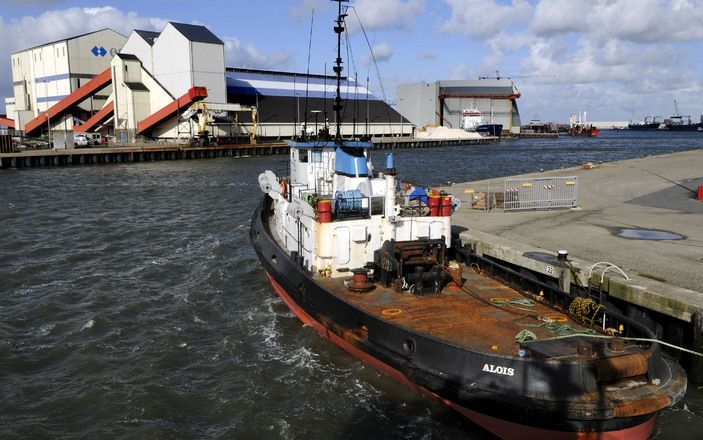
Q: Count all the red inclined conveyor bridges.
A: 3